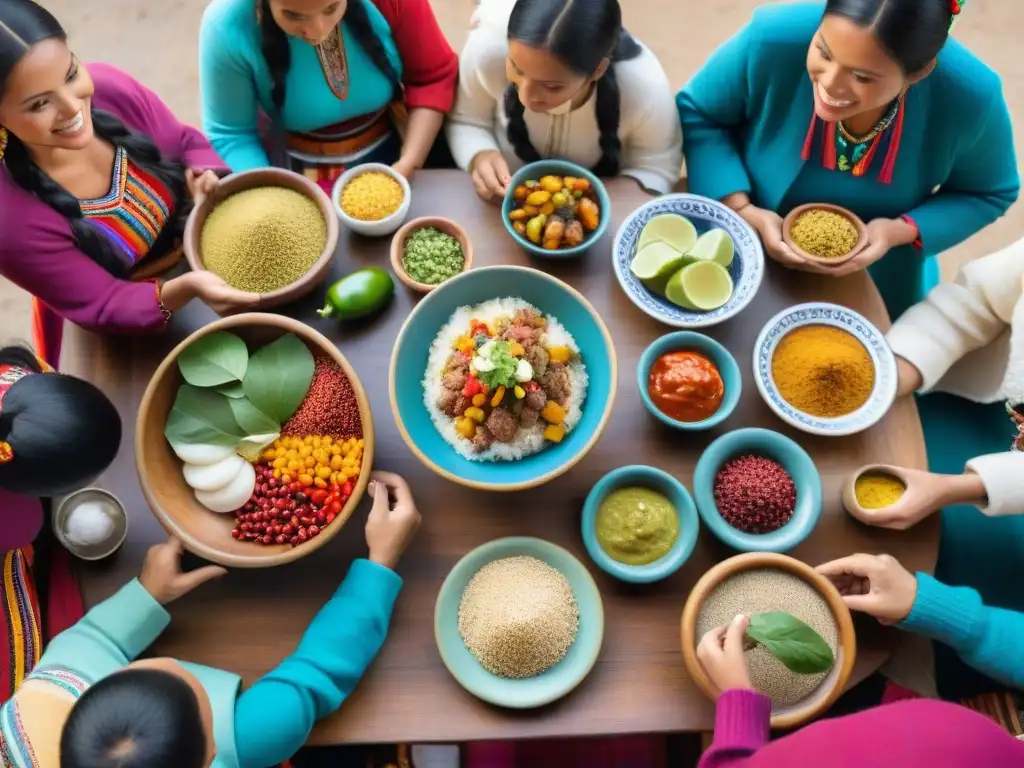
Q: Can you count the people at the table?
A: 9